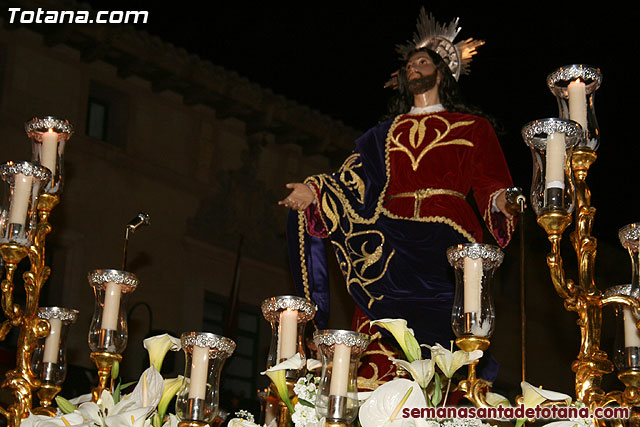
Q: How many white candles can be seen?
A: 11